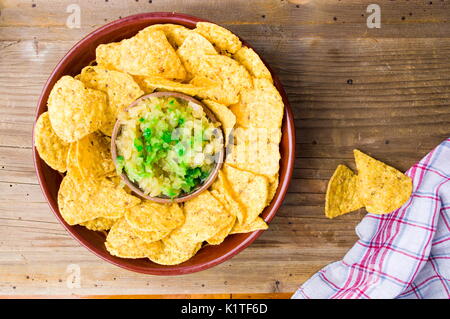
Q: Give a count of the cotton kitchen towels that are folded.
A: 1